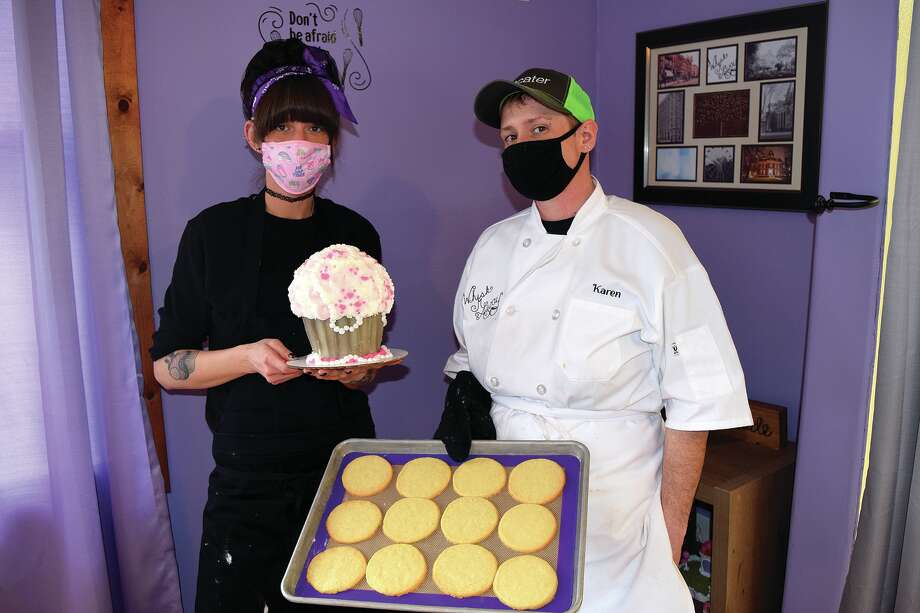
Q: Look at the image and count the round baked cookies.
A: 12